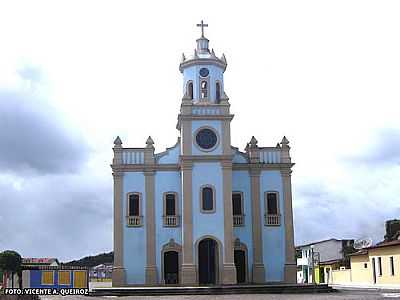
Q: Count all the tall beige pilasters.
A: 6